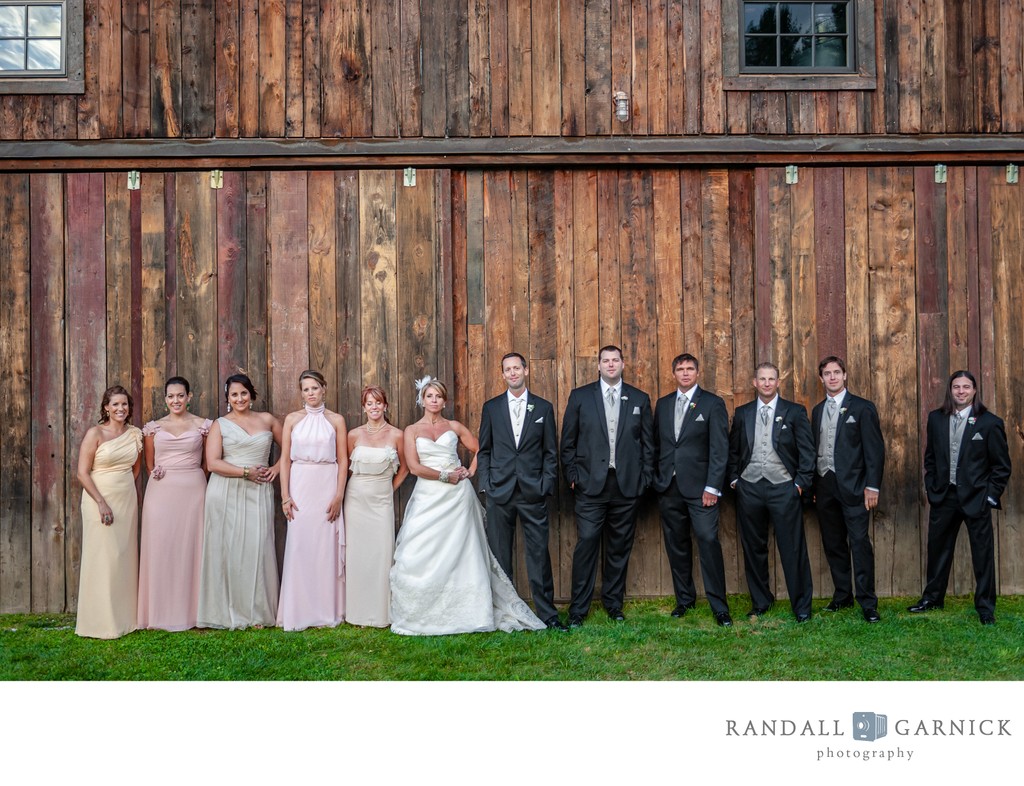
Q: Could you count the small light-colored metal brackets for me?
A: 6